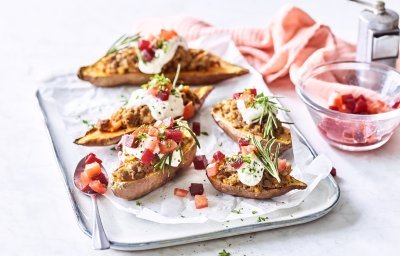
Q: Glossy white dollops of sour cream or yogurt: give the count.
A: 5